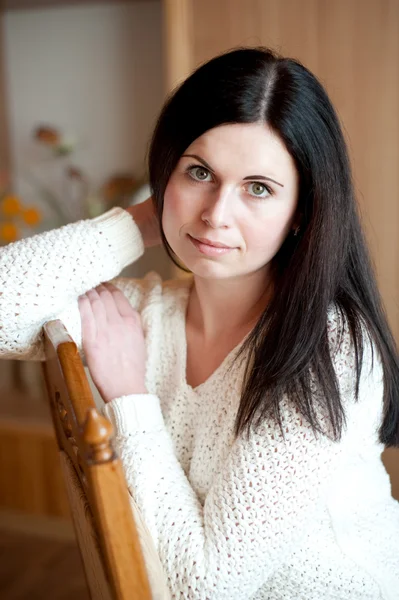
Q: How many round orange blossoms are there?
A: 3